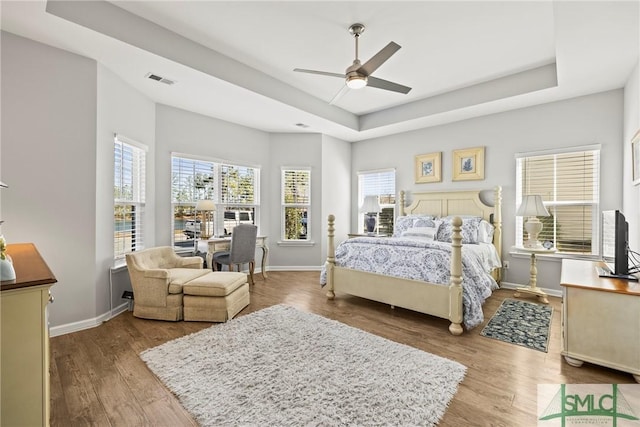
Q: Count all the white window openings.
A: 5